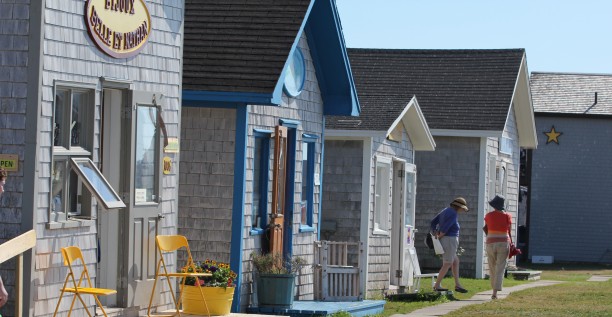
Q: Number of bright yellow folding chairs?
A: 2